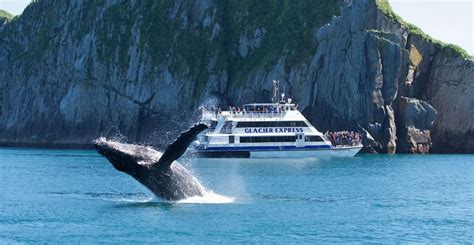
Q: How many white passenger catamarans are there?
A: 1